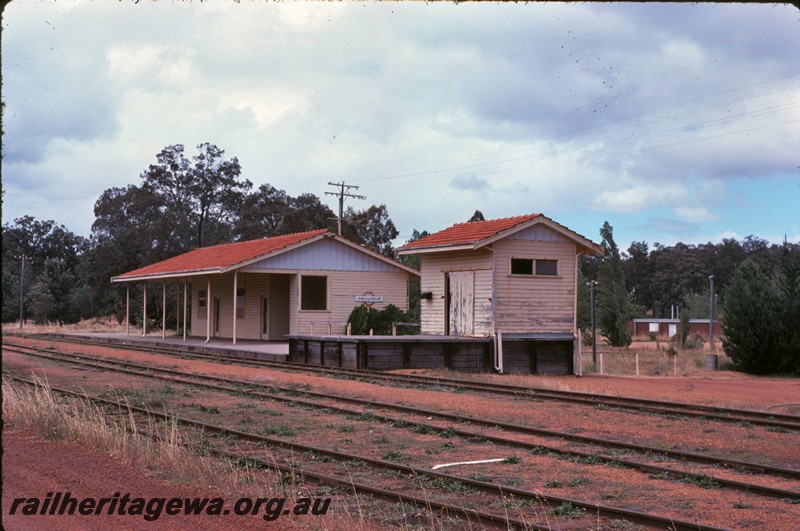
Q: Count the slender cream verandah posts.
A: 7